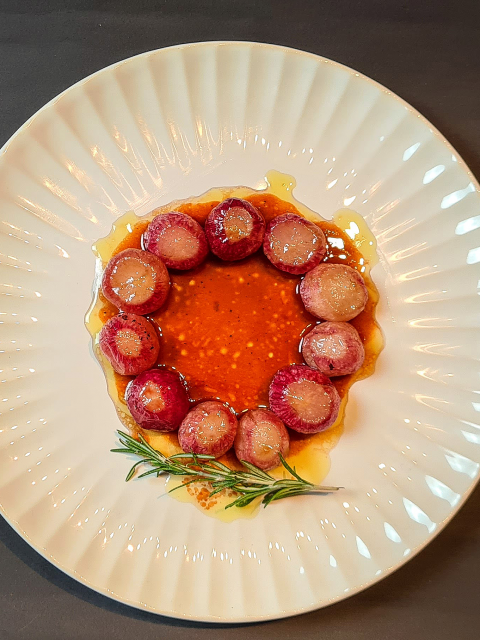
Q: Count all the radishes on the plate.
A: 11